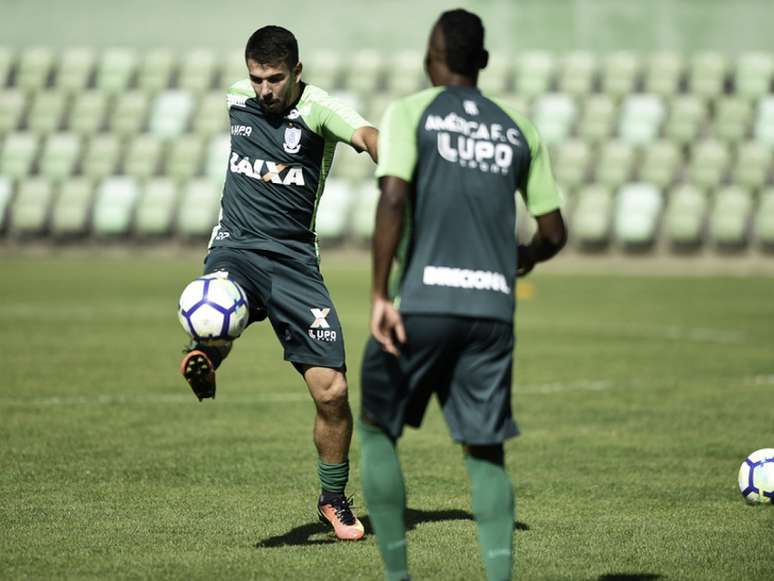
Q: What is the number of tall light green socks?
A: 2